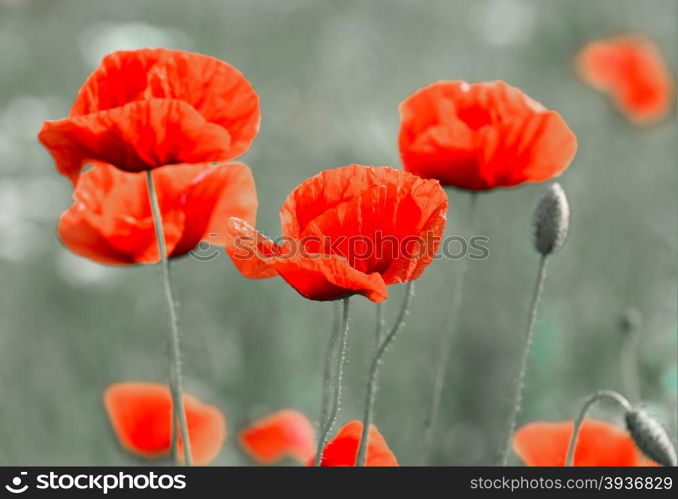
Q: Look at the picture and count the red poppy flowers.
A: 9